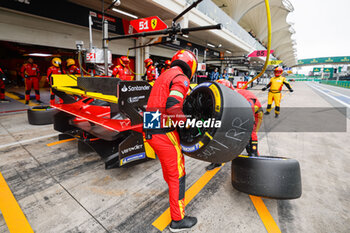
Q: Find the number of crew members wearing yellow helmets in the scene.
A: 2